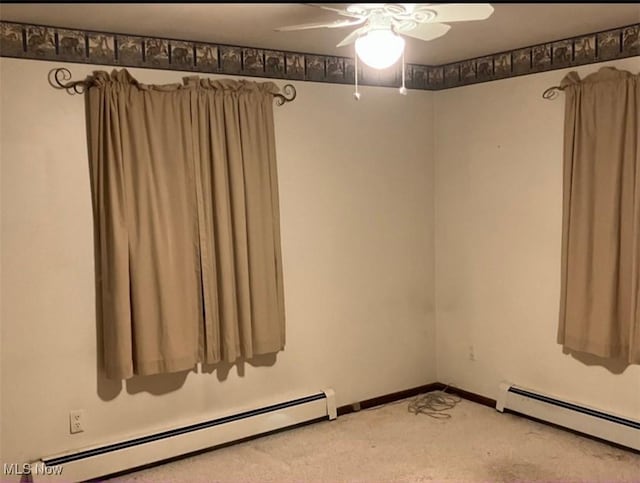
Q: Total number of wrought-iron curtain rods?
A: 2